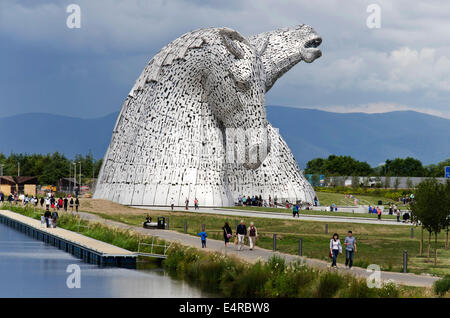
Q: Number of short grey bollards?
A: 9